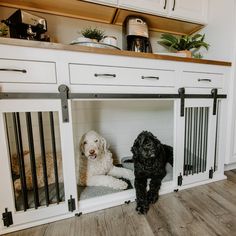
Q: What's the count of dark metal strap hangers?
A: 3